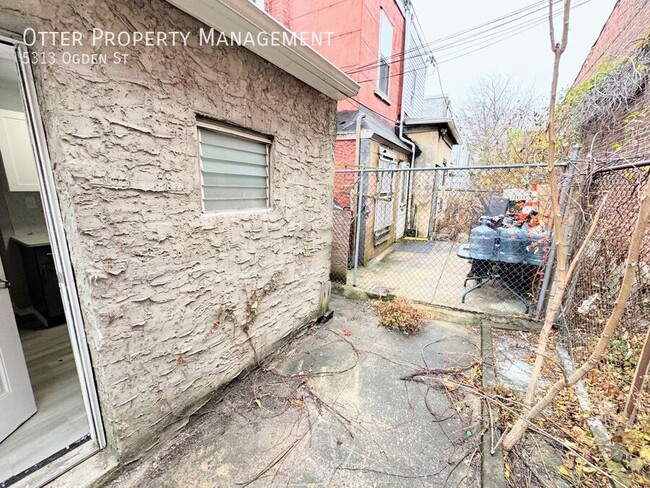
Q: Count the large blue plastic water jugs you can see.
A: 3